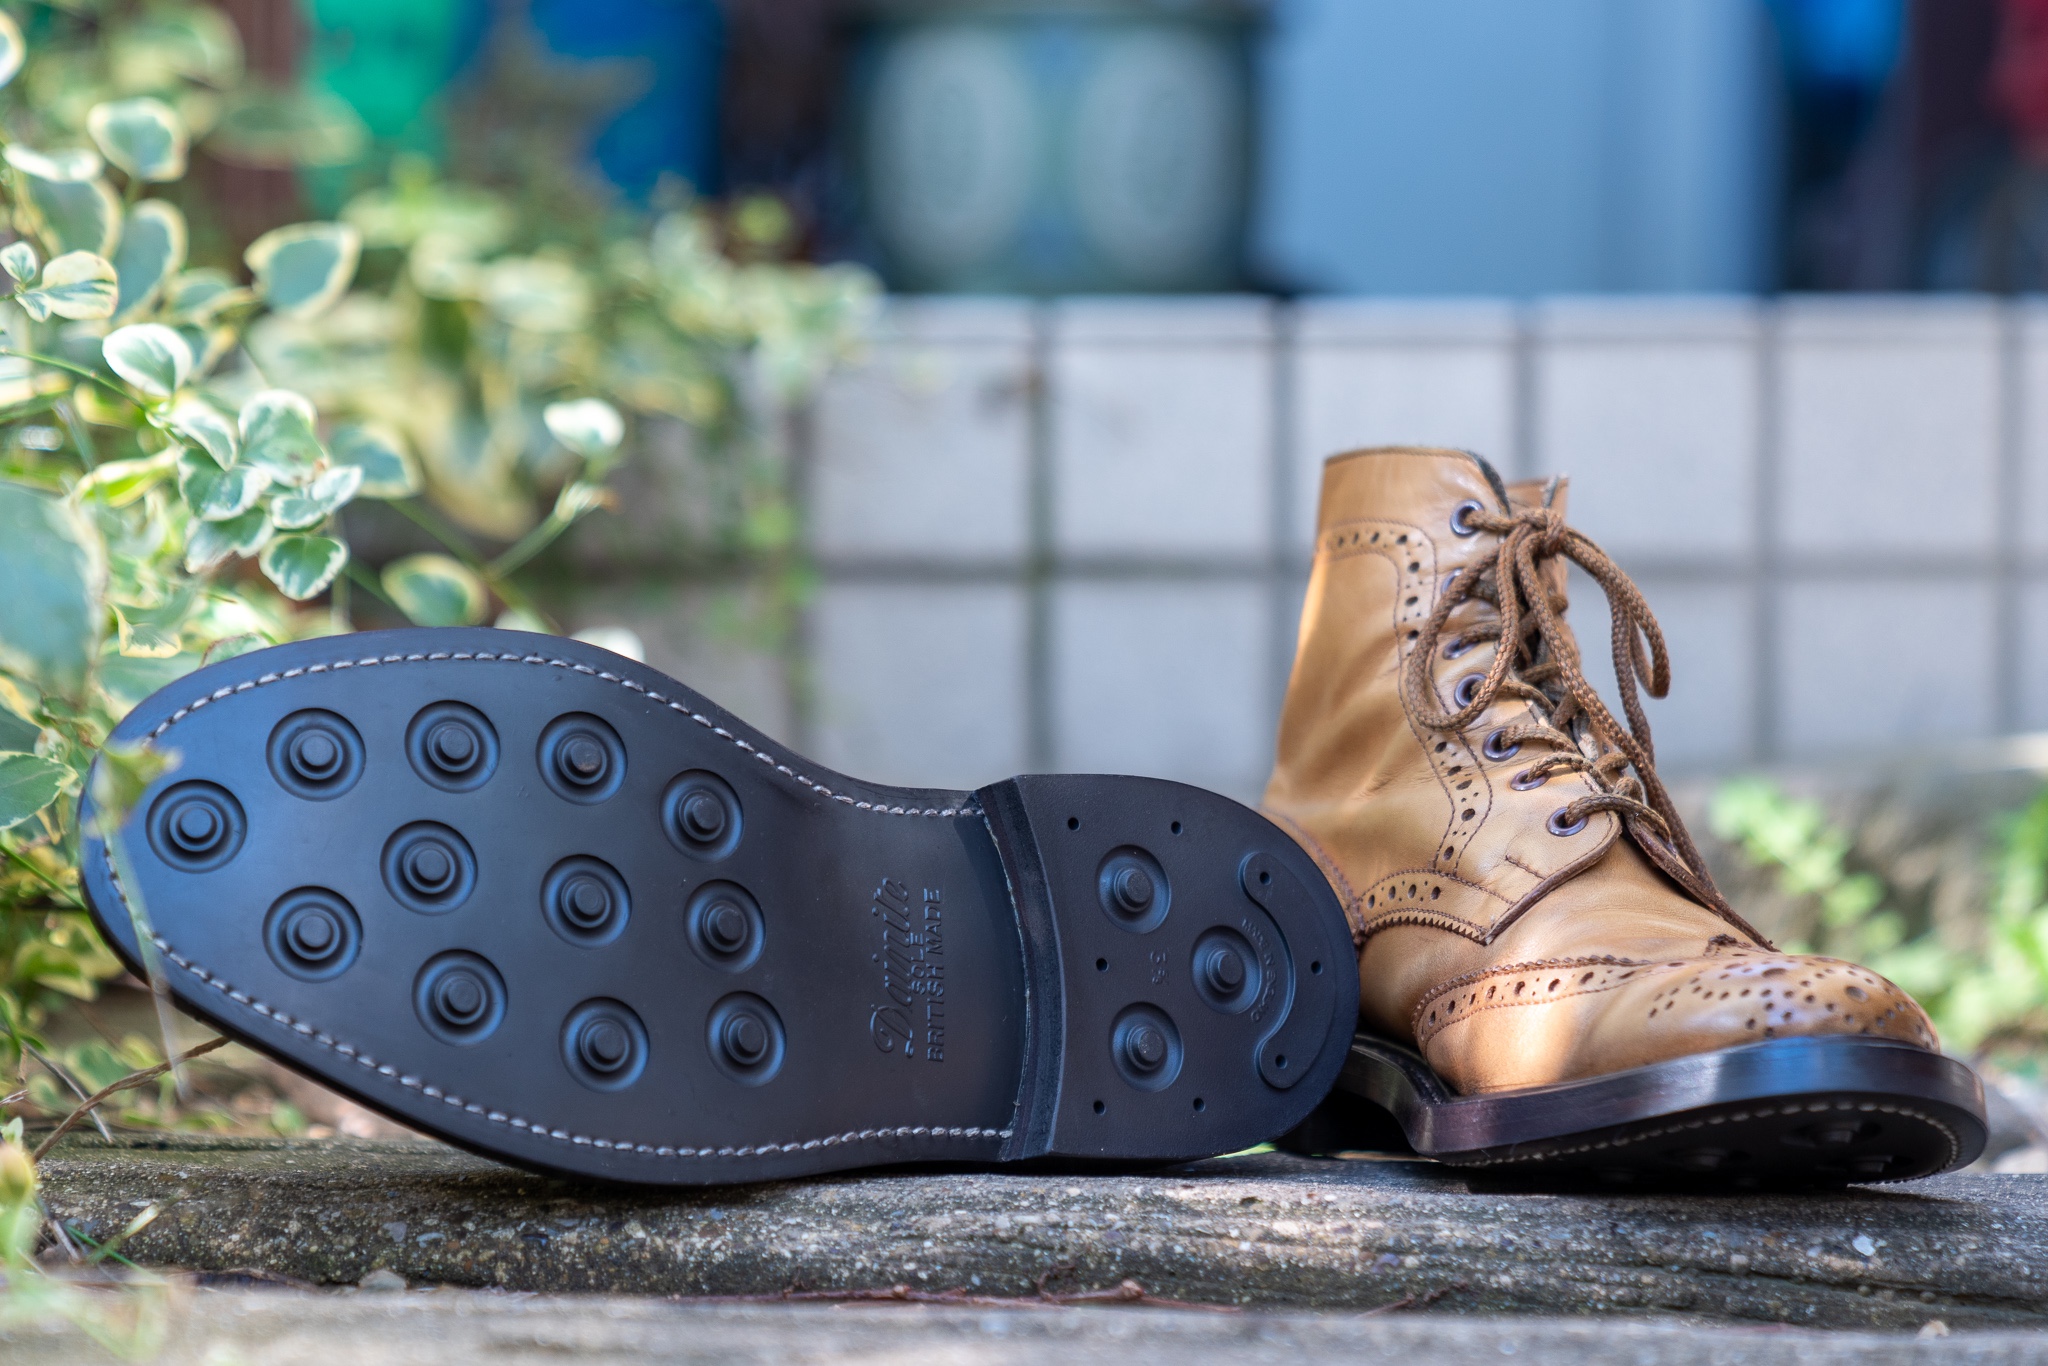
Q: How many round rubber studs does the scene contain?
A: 15